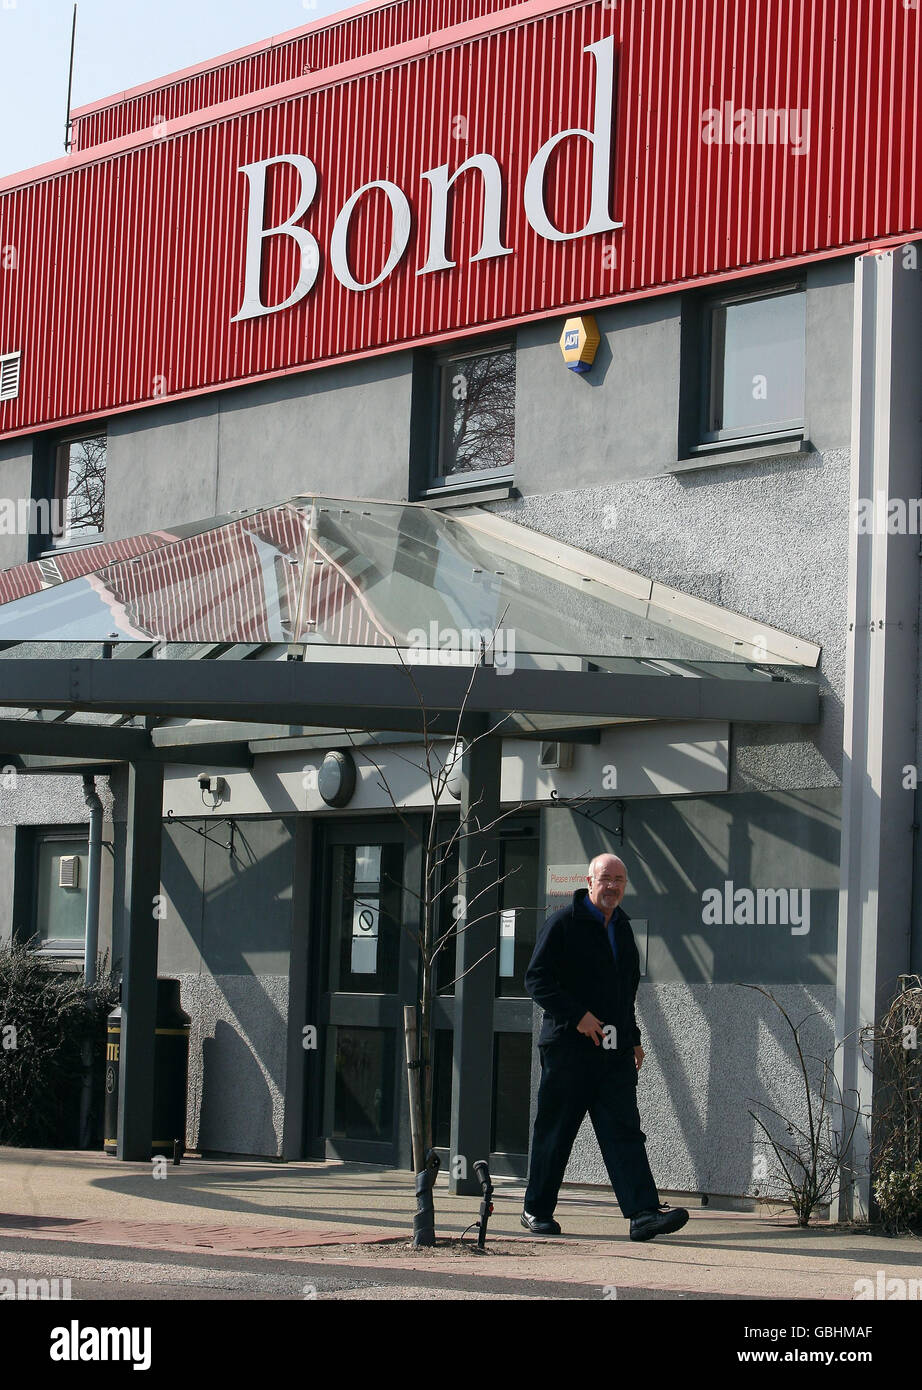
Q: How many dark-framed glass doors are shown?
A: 2